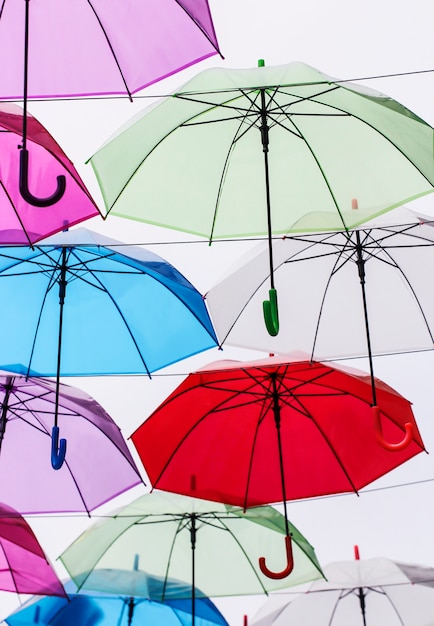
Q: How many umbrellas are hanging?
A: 11